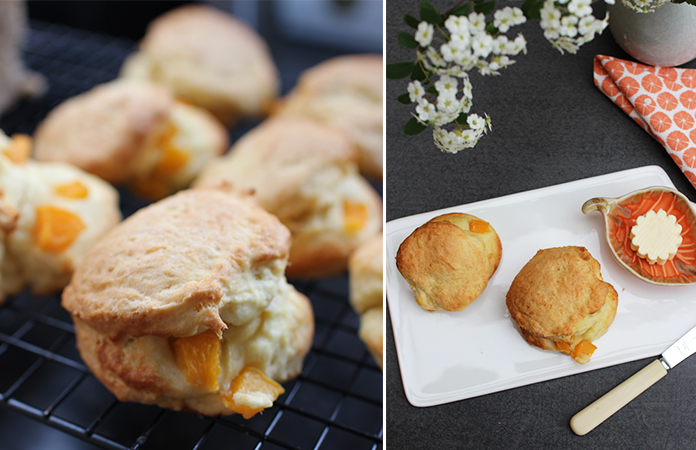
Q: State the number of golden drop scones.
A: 9